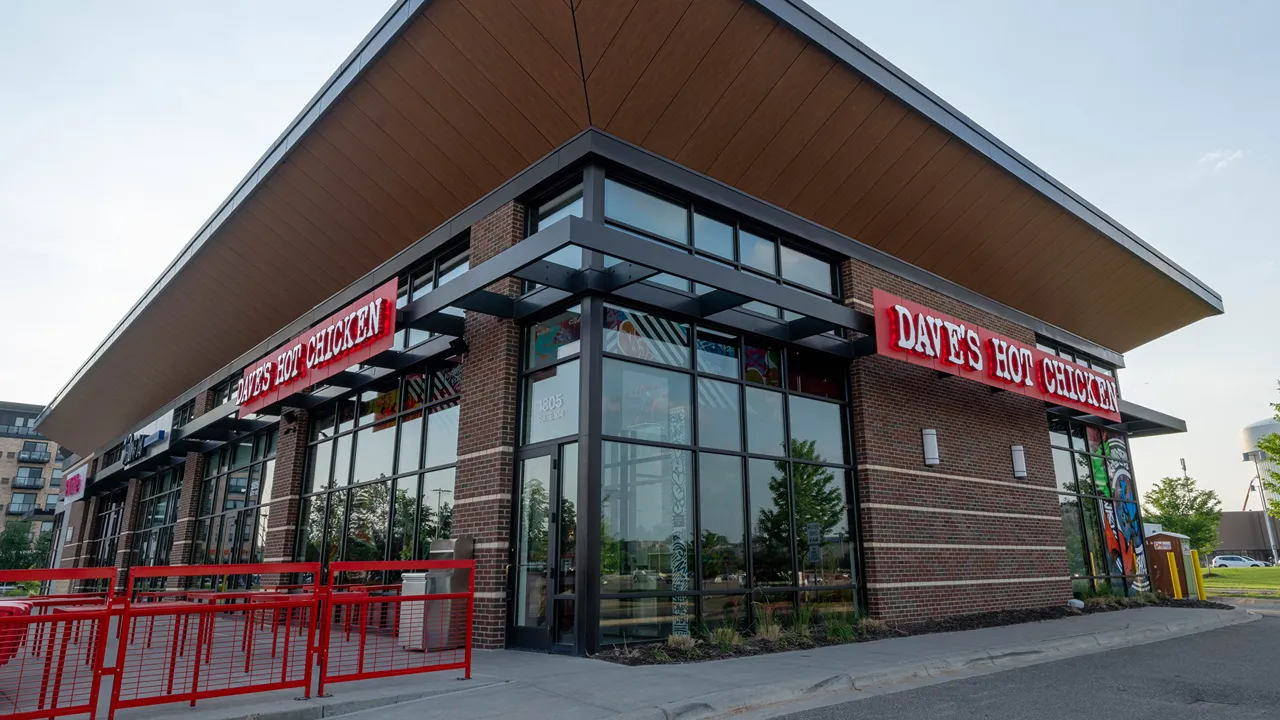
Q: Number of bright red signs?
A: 2